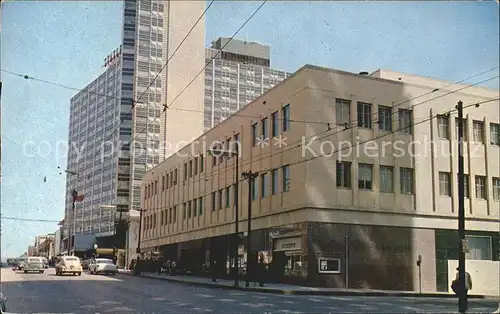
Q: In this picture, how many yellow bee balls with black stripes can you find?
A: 0